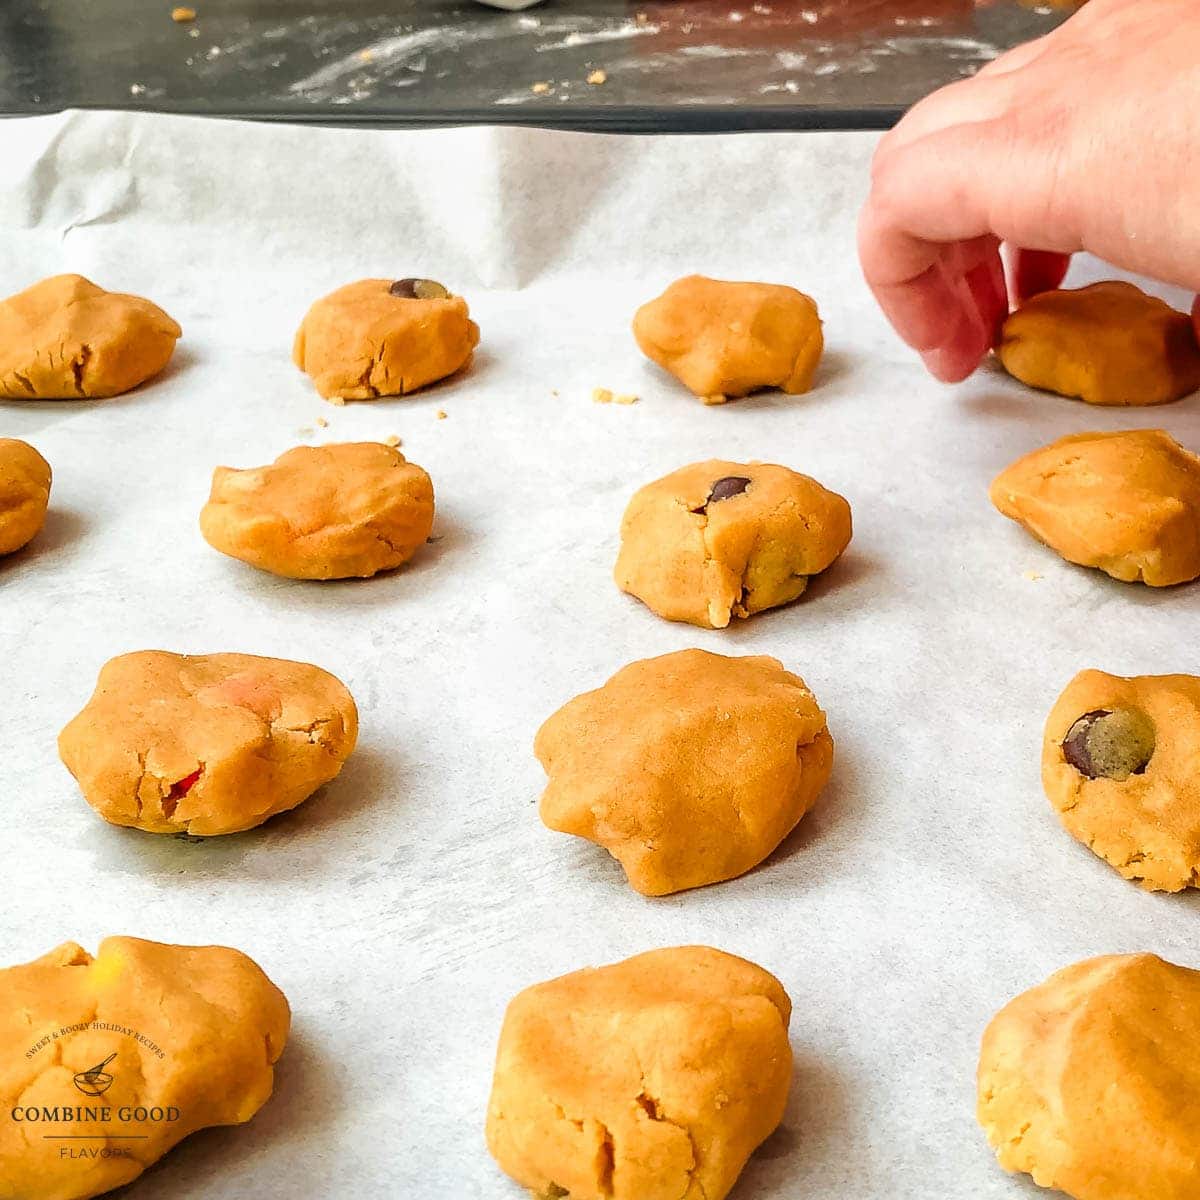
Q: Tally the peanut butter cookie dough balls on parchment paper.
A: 14